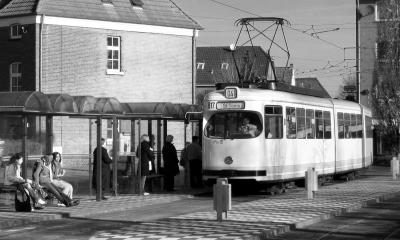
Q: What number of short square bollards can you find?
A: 3